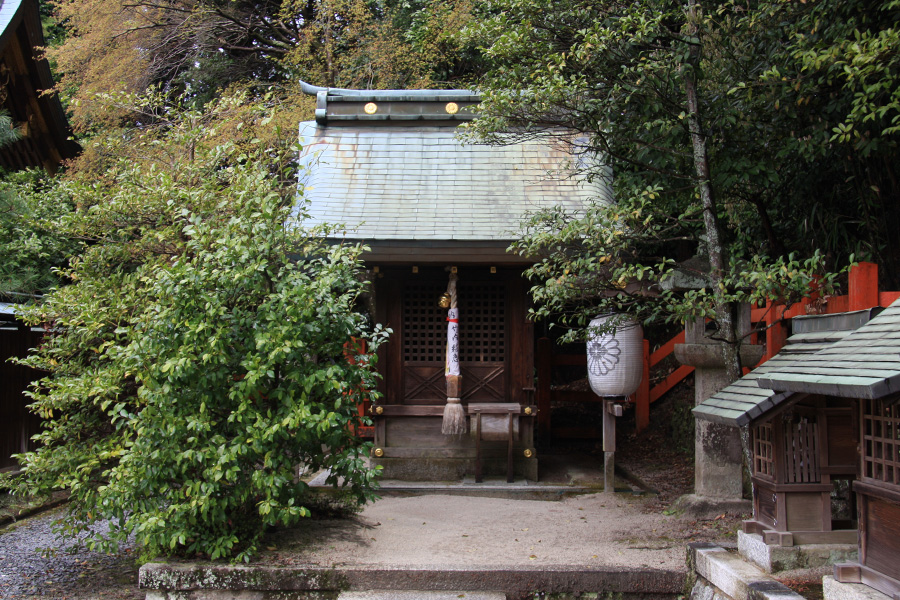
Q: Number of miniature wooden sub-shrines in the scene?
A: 2